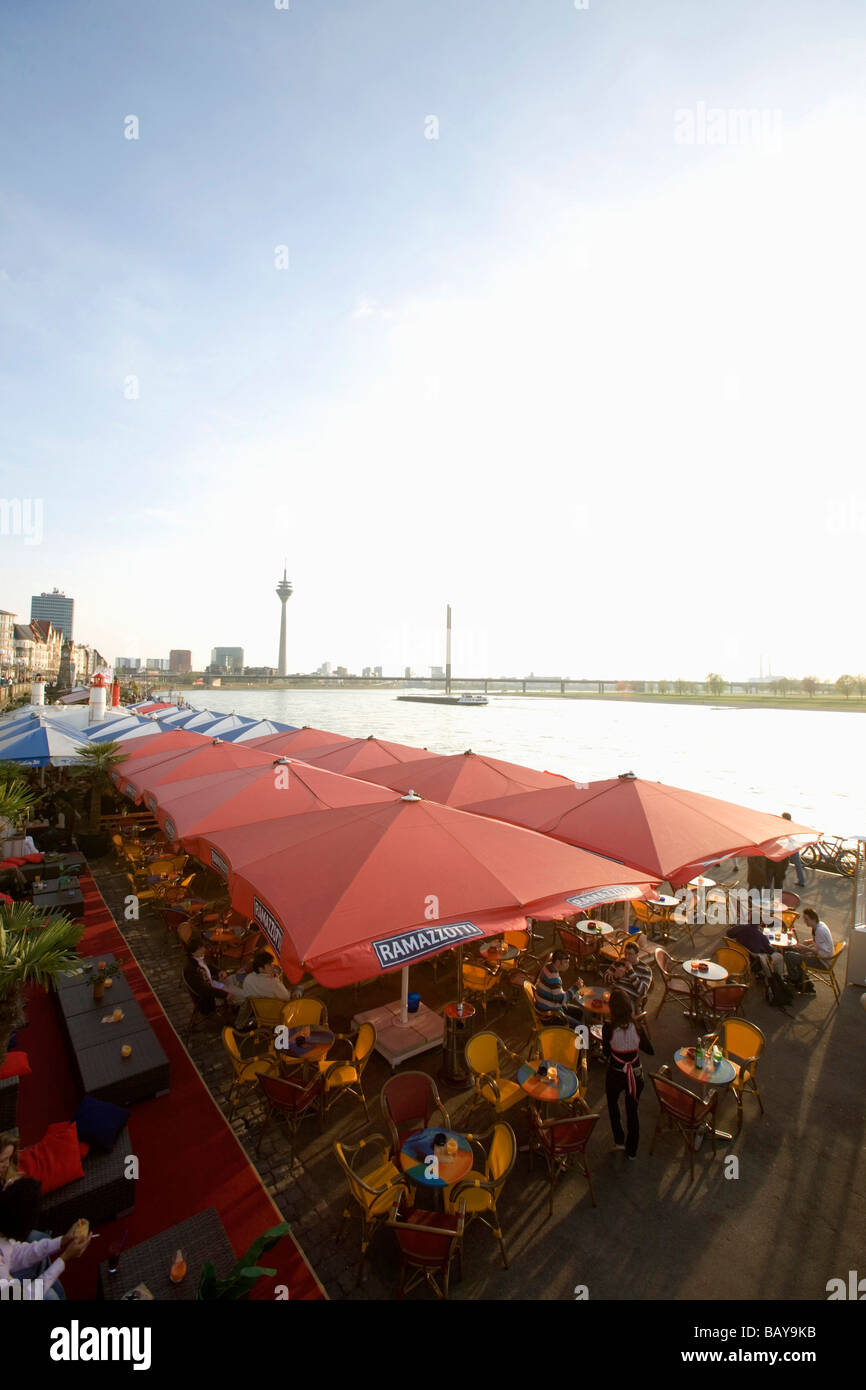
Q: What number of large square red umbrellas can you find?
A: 8